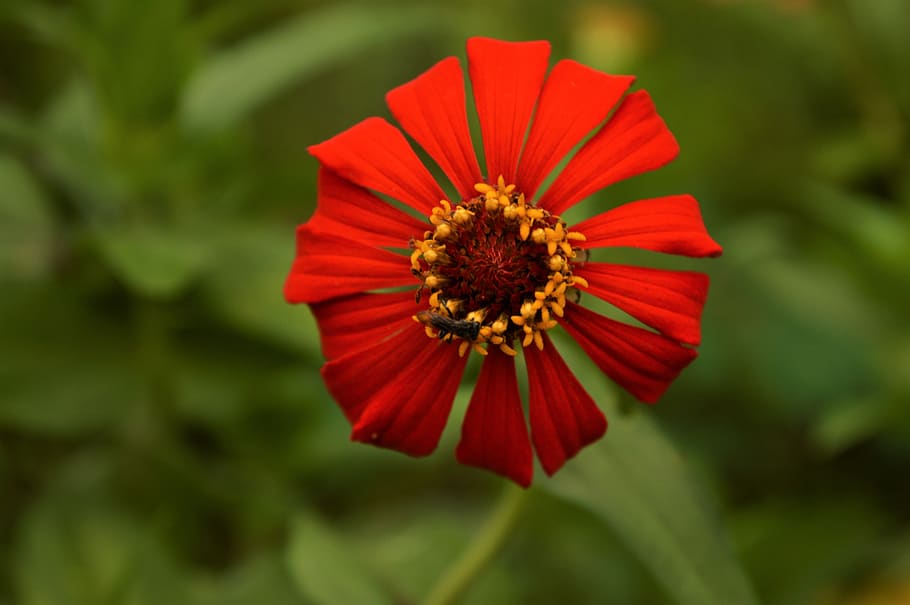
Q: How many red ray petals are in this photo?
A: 15